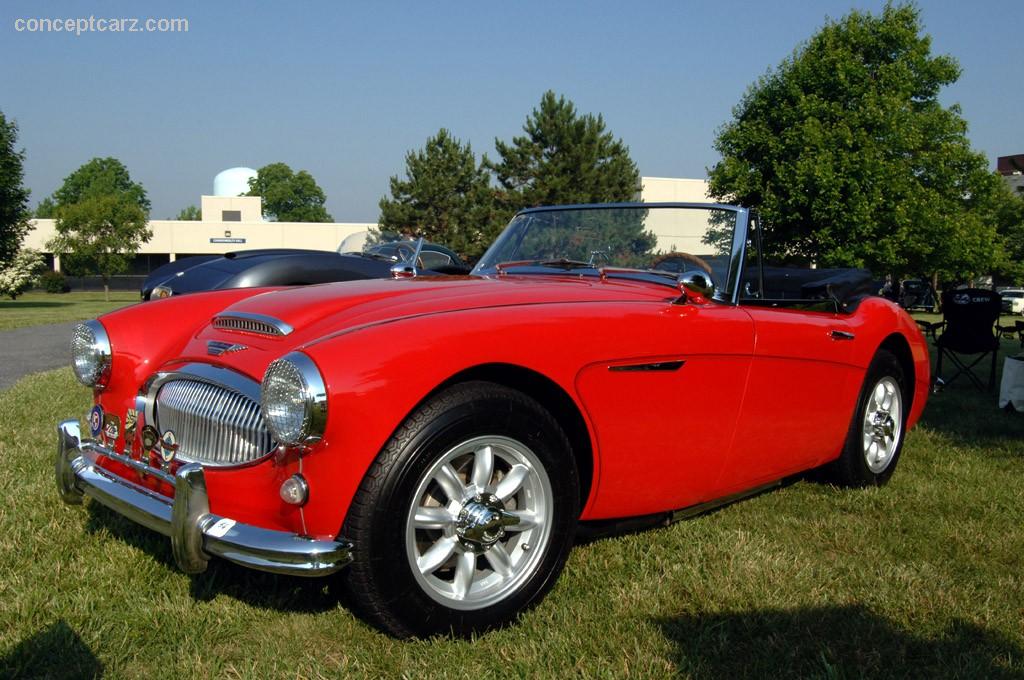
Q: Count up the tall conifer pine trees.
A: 2